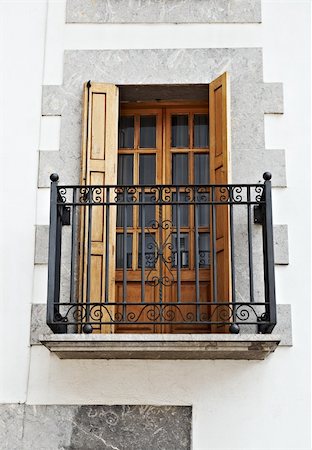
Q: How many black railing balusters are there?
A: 11